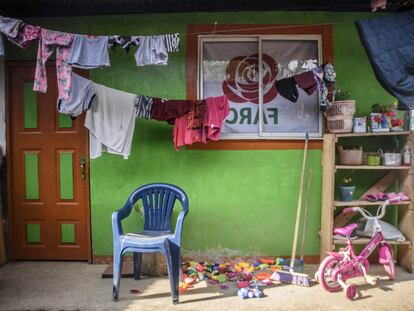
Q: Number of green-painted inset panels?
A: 6